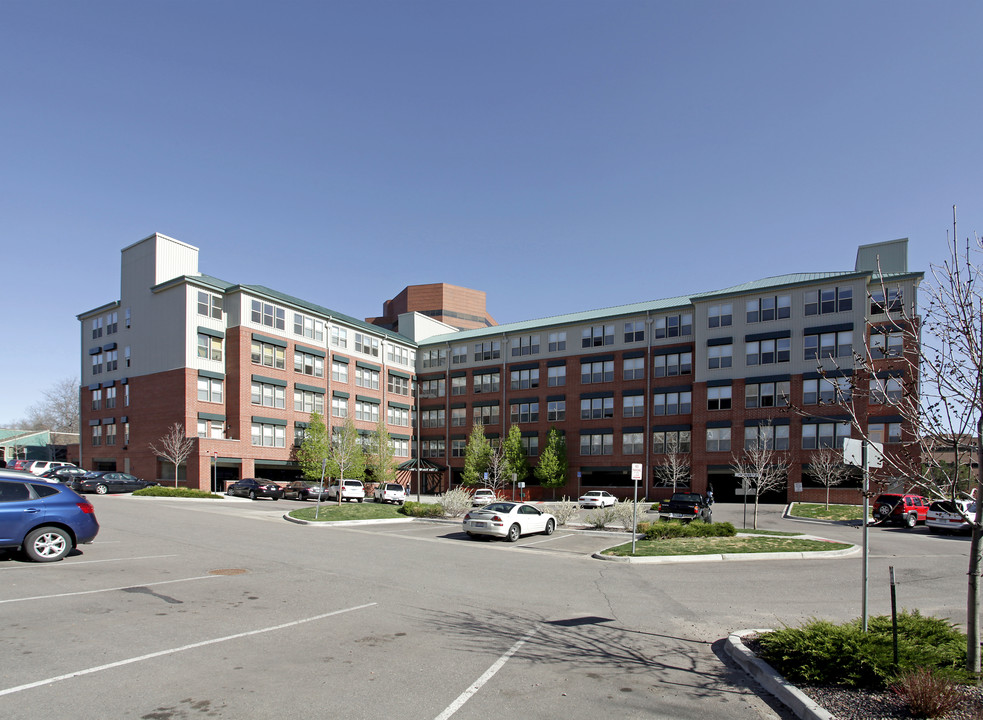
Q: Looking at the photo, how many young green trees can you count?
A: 6